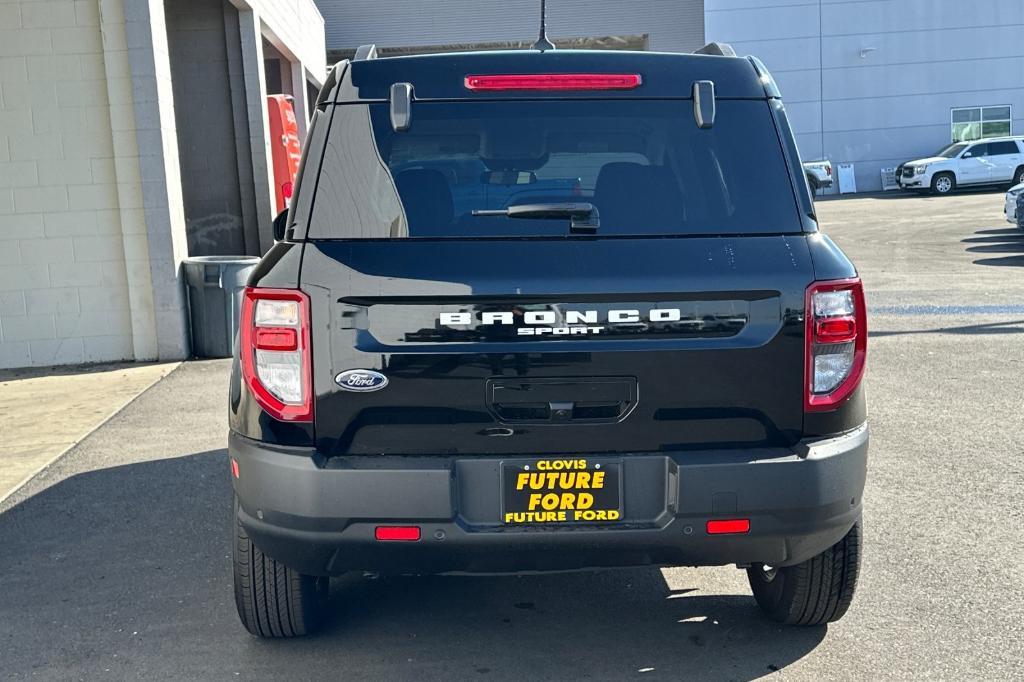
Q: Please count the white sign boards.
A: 2